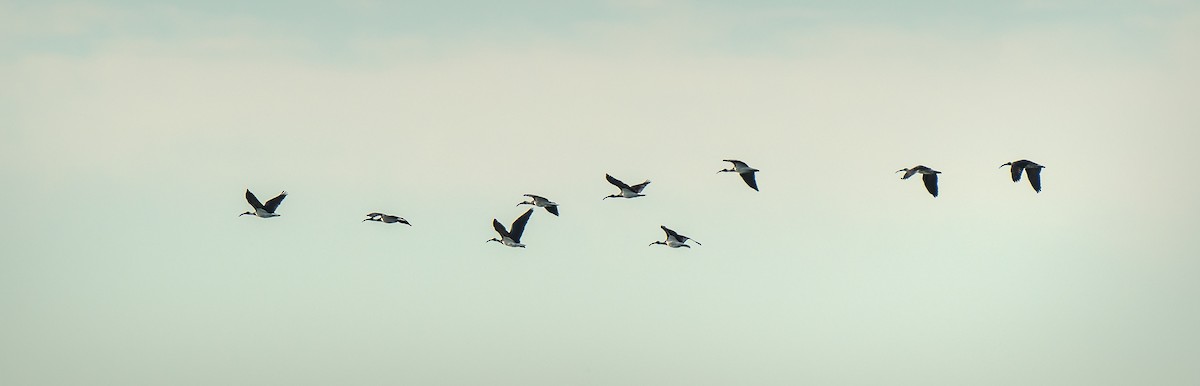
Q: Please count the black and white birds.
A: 9